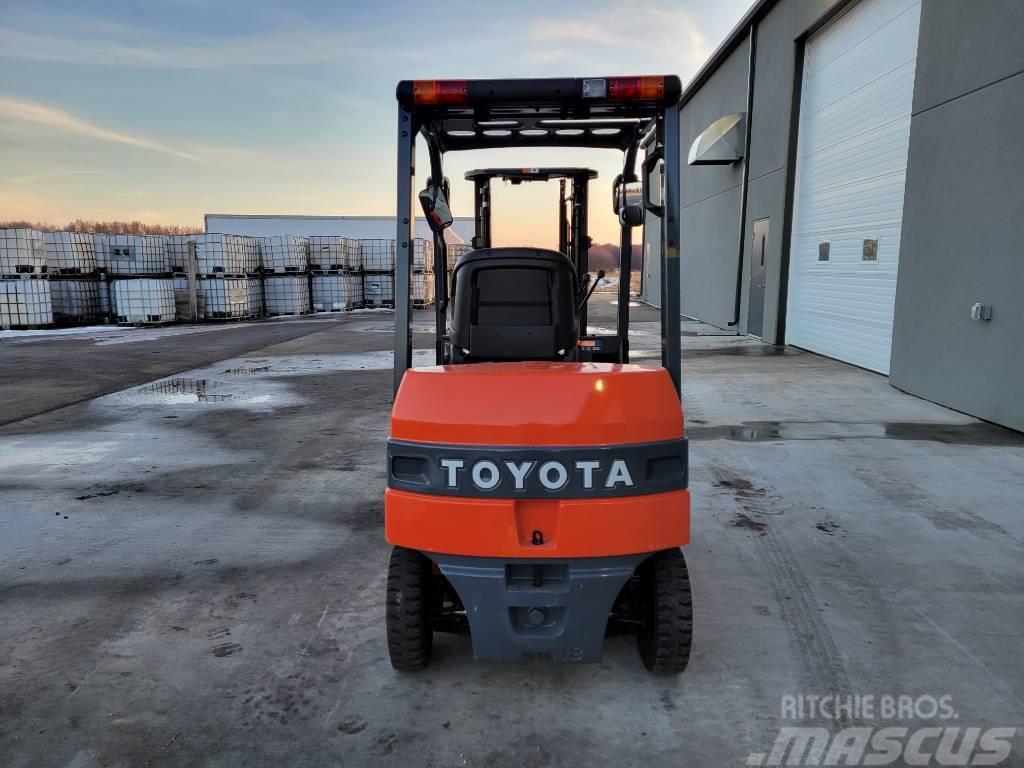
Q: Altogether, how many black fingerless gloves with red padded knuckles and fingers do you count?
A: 0